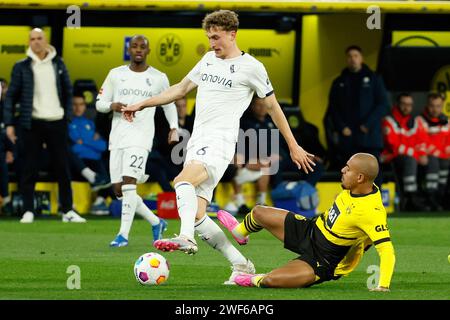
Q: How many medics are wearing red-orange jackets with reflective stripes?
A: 2